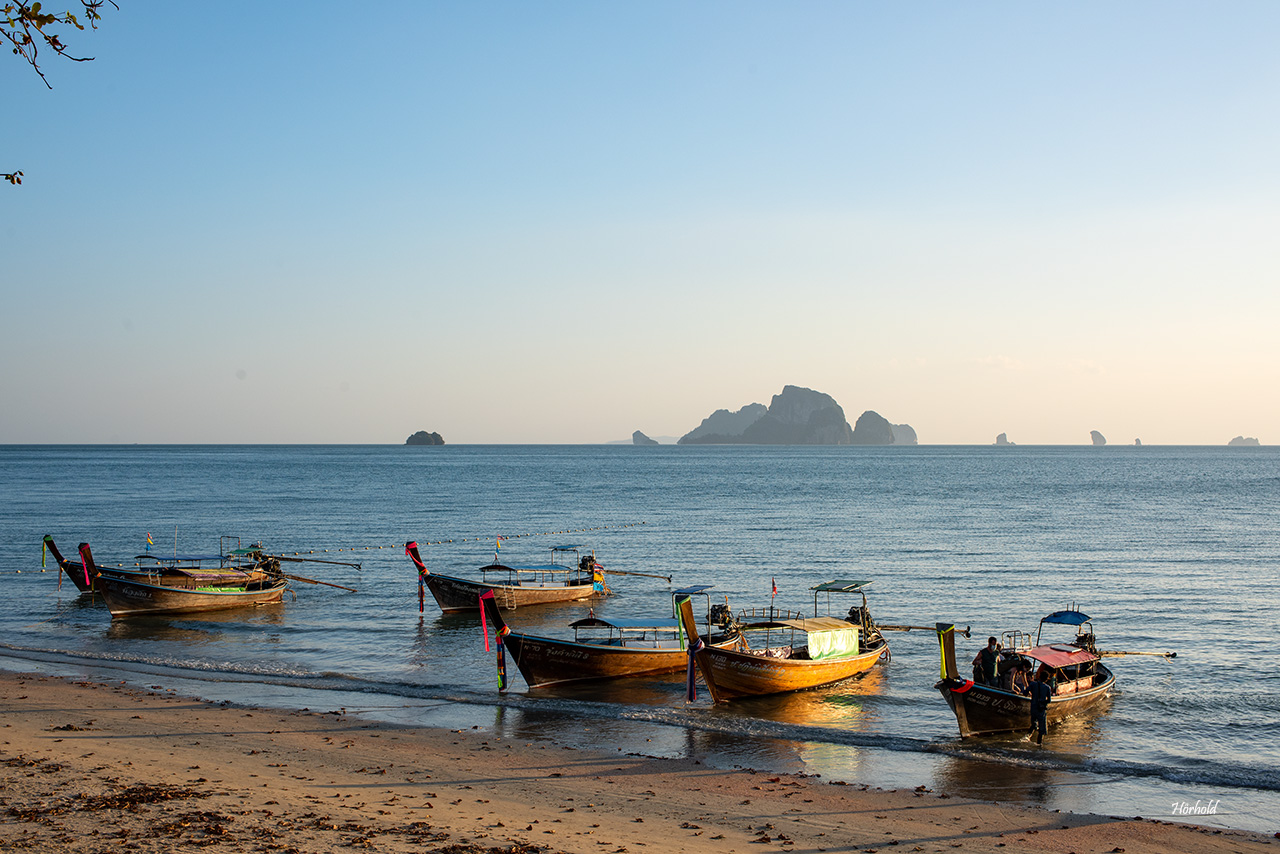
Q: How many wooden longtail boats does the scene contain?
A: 6